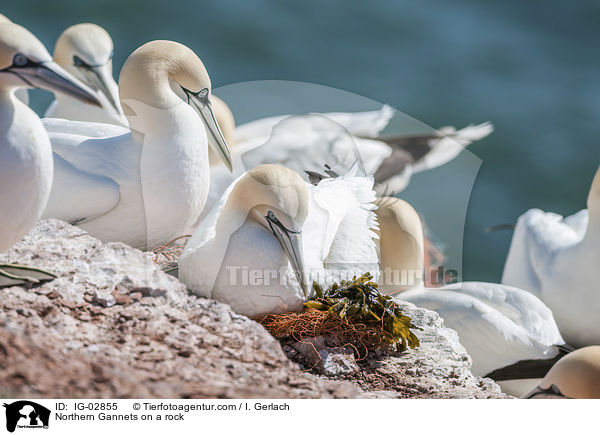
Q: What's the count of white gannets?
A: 8